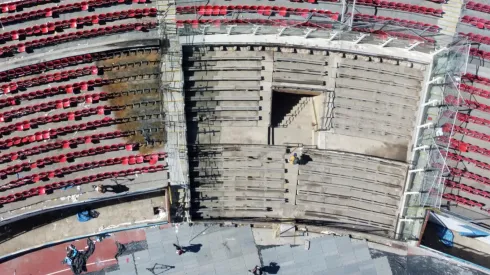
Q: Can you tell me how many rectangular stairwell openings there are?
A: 1